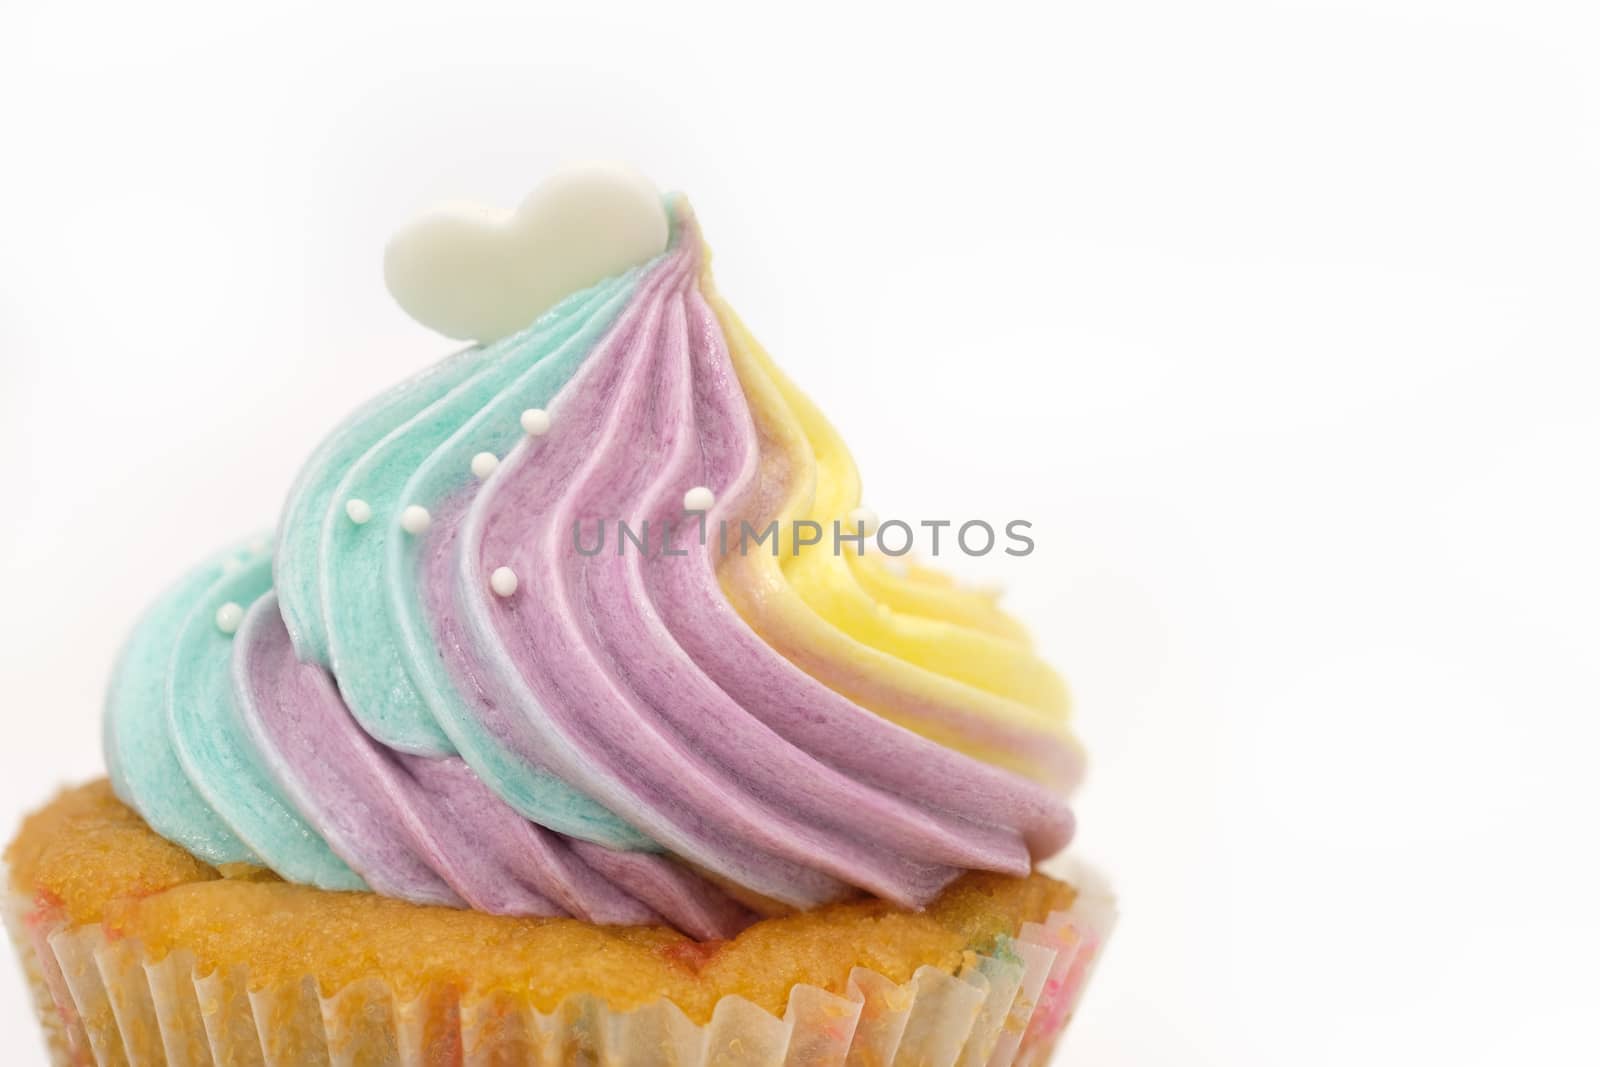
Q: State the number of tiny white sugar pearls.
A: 8